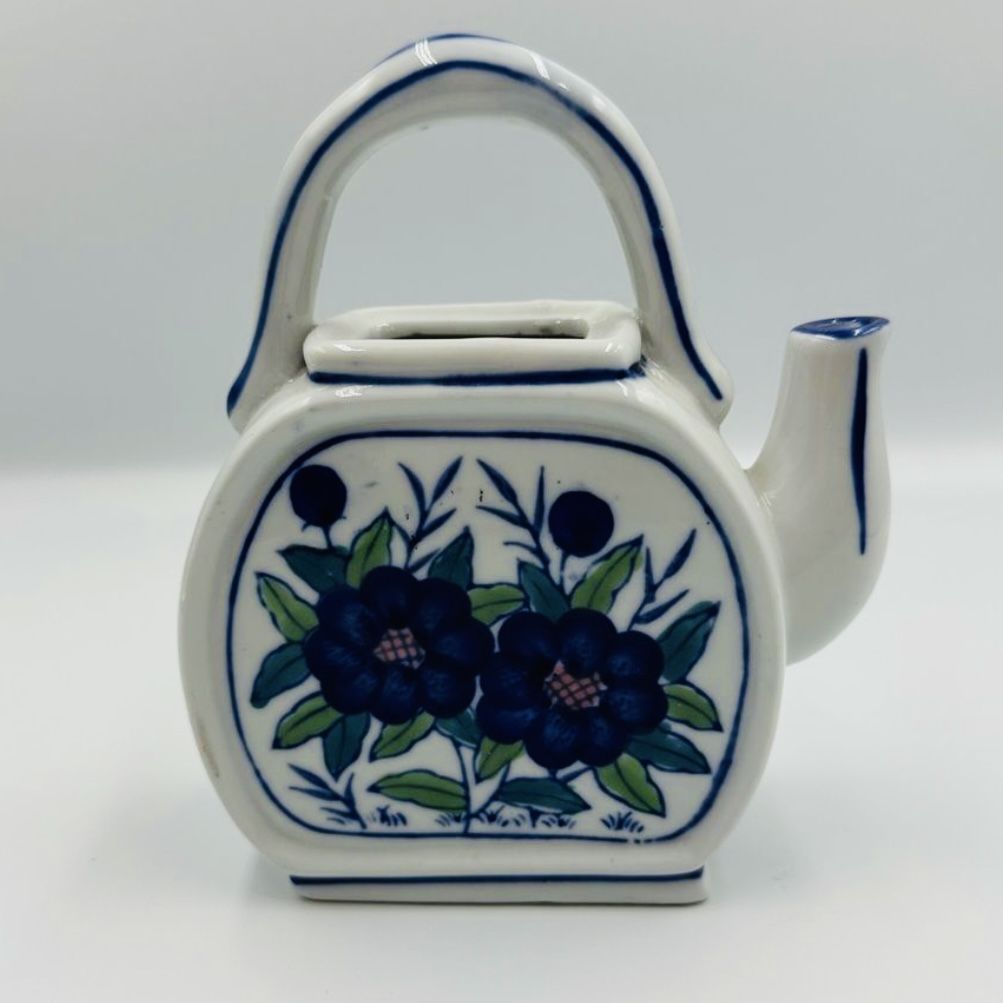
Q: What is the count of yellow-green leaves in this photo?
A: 10